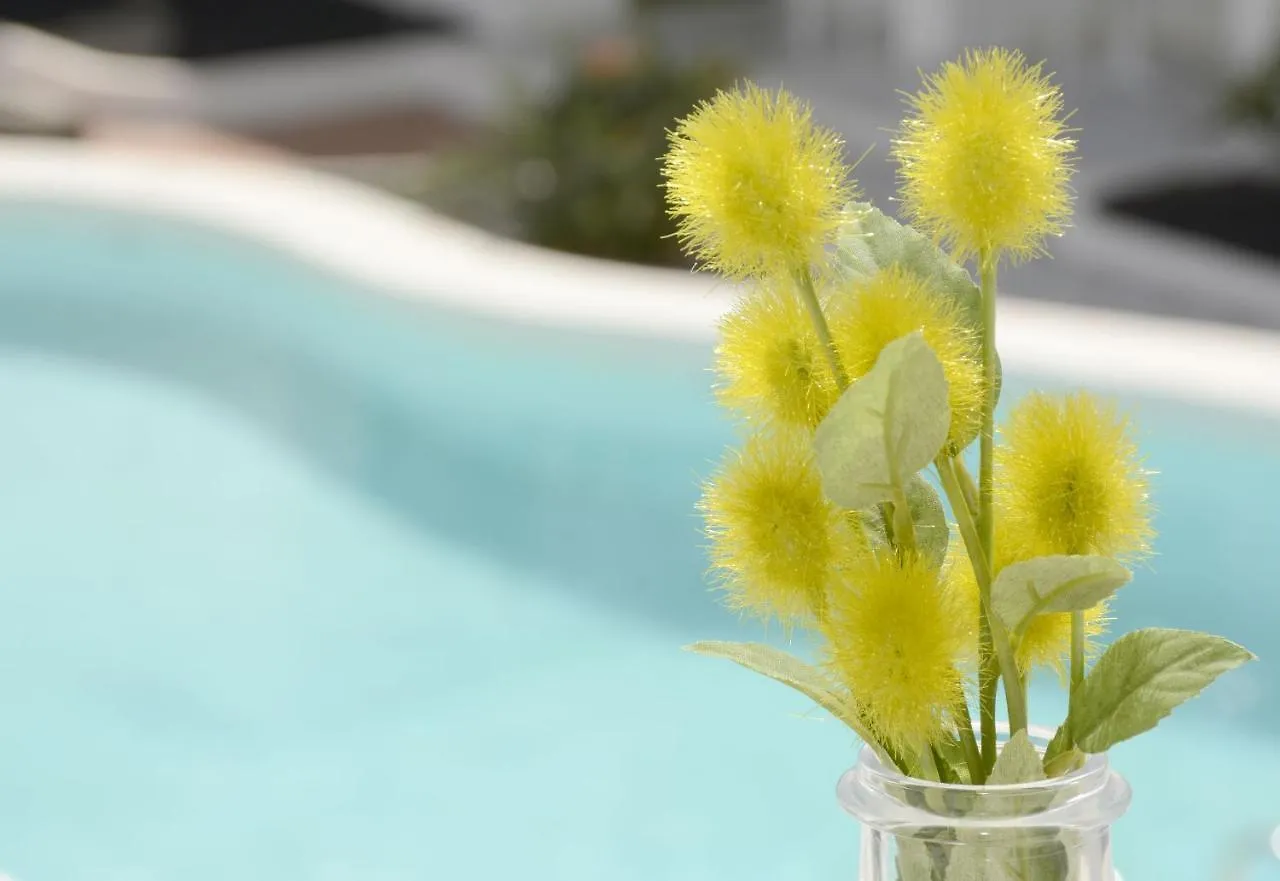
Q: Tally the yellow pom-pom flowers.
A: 8